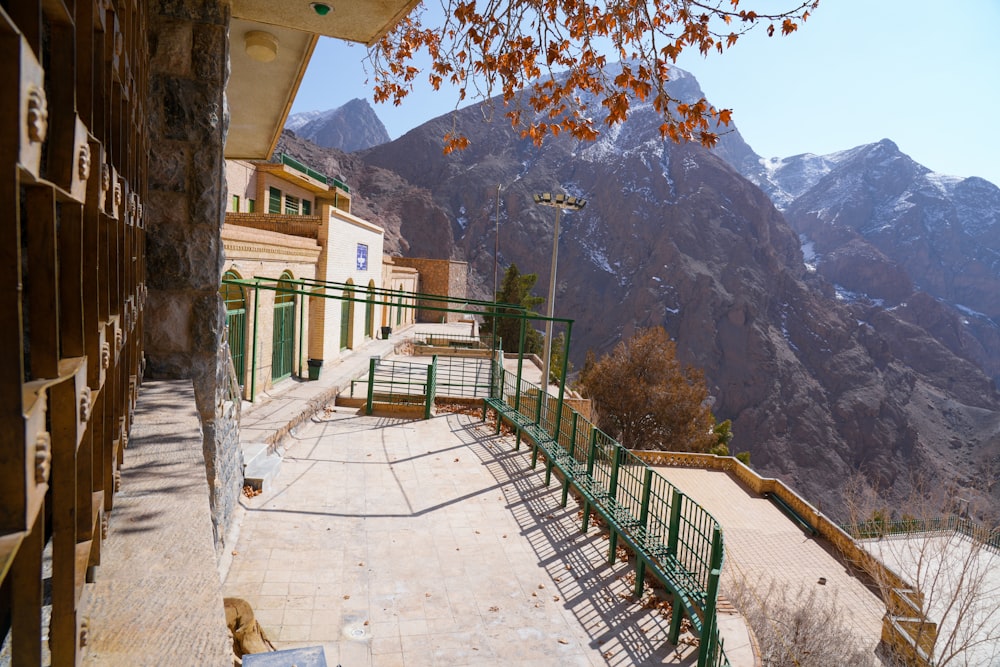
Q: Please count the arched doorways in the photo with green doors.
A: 5